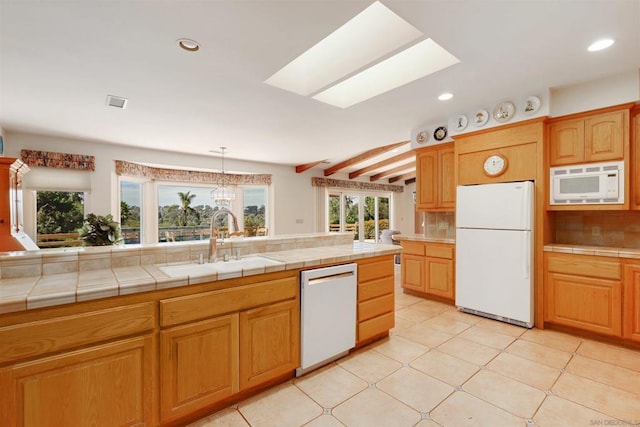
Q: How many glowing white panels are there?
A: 2